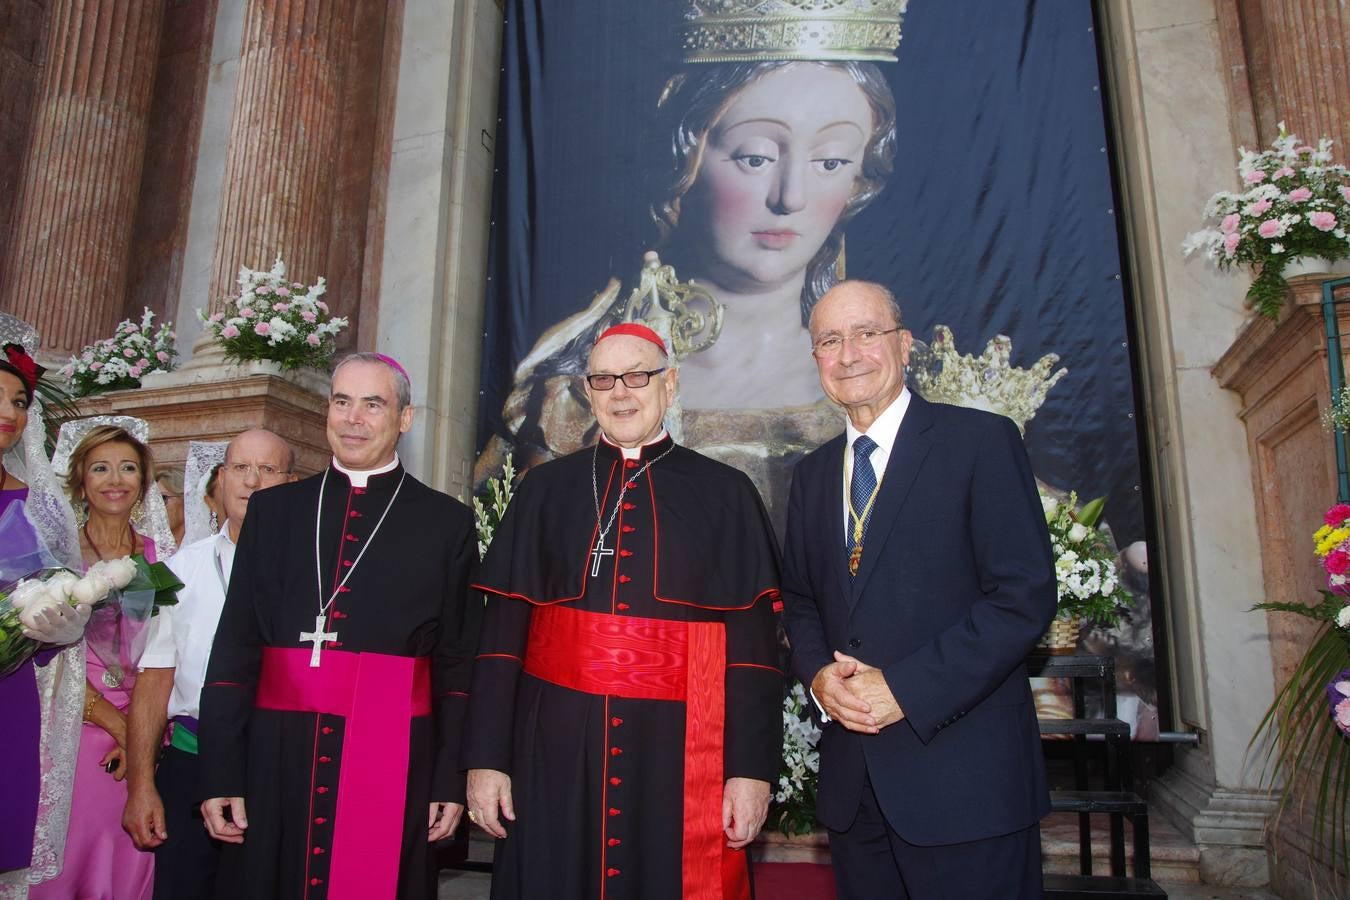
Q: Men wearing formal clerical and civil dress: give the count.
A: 3